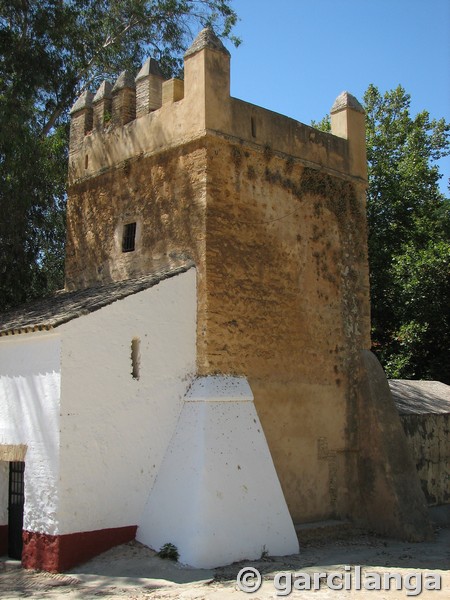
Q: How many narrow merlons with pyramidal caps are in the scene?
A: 6